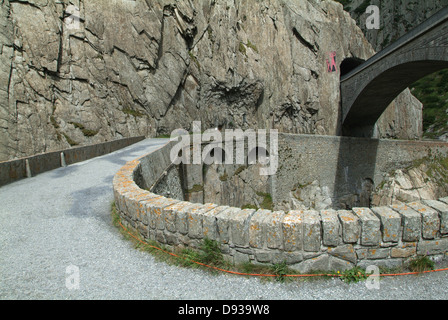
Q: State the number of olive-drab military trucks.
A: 0